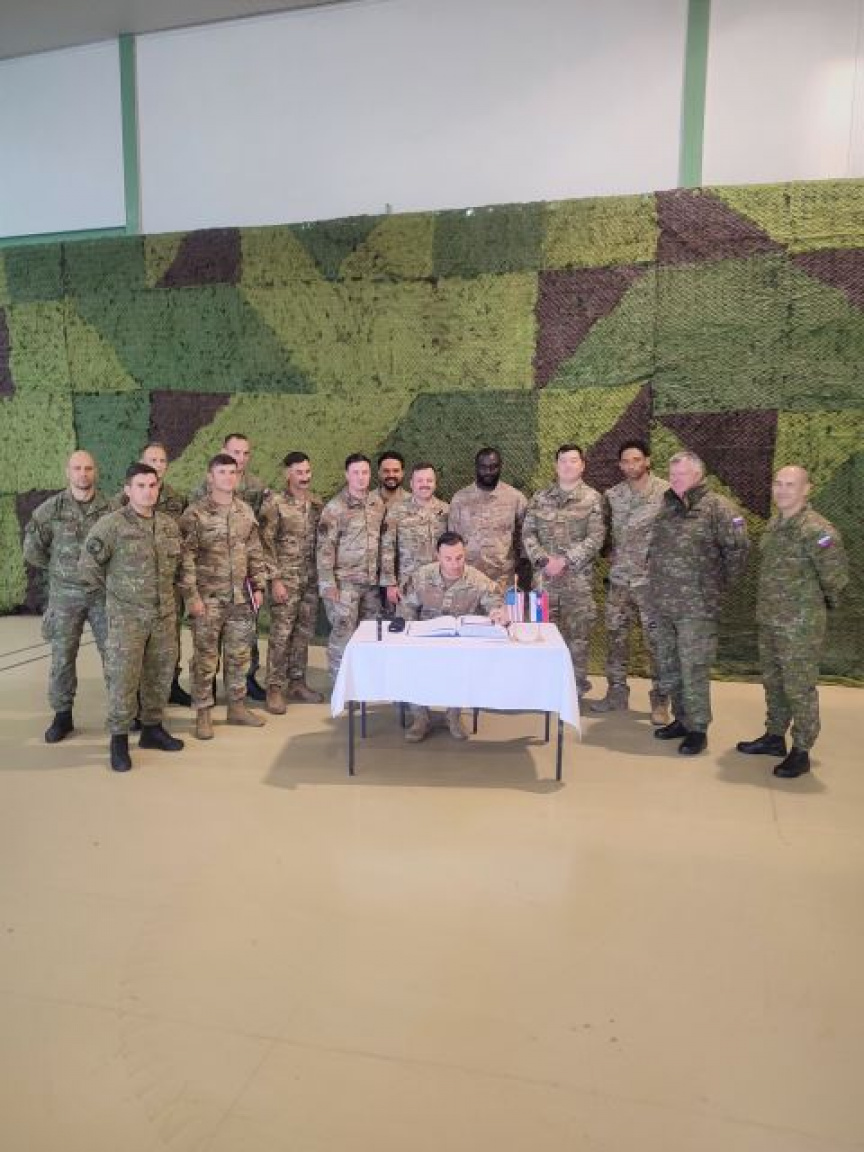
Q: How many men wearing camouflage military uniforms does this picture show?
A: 15